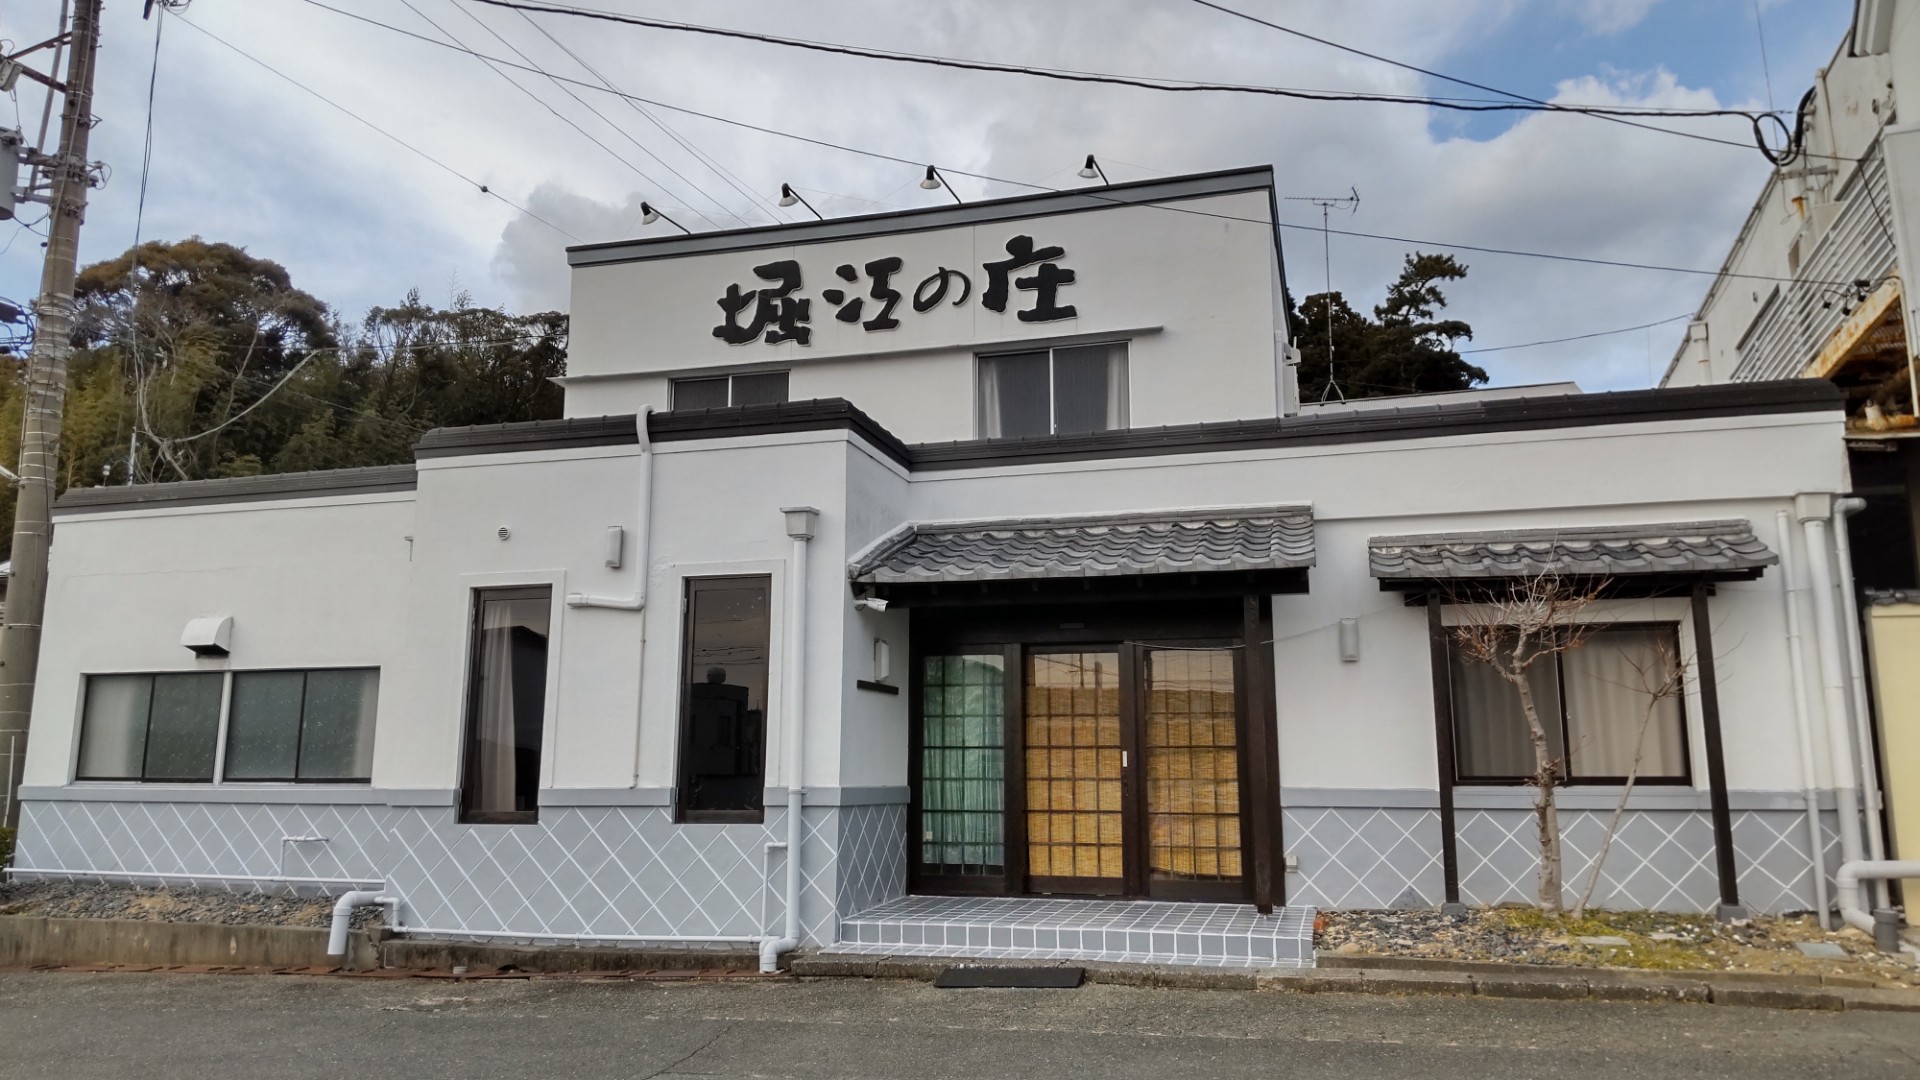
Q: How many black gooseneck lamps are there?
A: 4